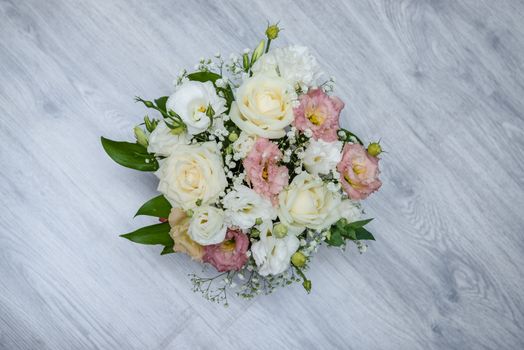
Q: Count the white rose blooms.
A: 3